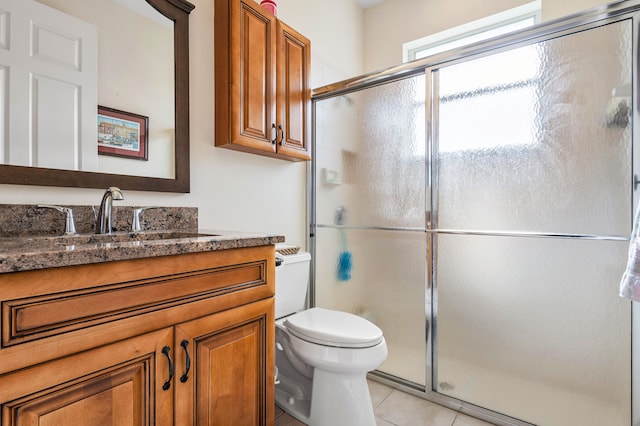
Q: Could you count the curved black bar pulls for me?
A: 4